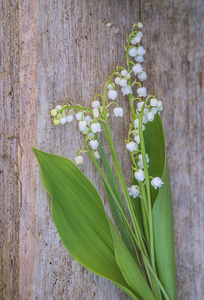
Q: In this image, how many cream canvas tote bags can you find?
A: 0